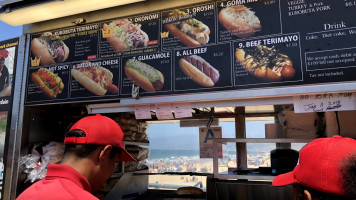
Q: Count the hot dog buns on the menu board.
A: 9